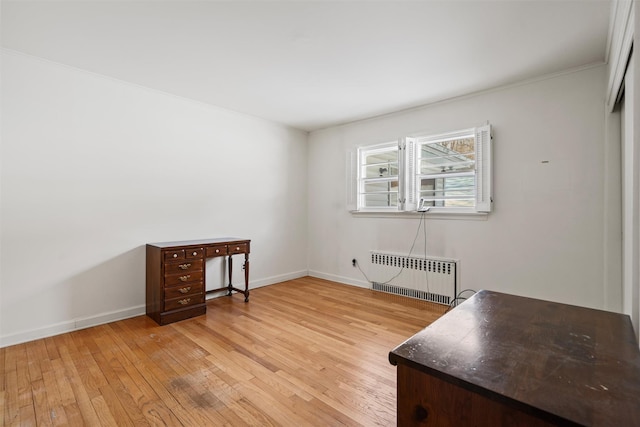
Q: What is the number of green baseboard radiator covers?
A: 0